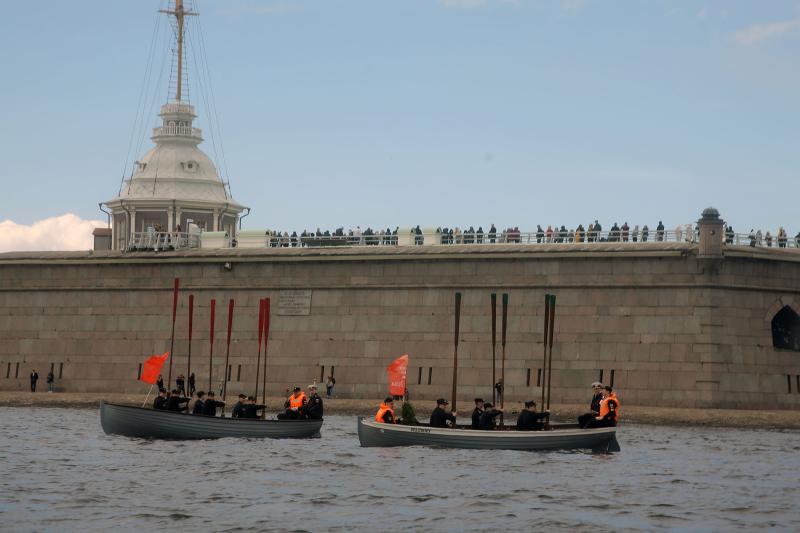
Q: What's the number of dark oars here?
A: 5